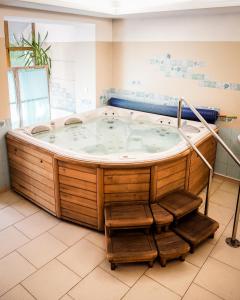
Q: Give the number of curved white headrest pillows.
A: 2